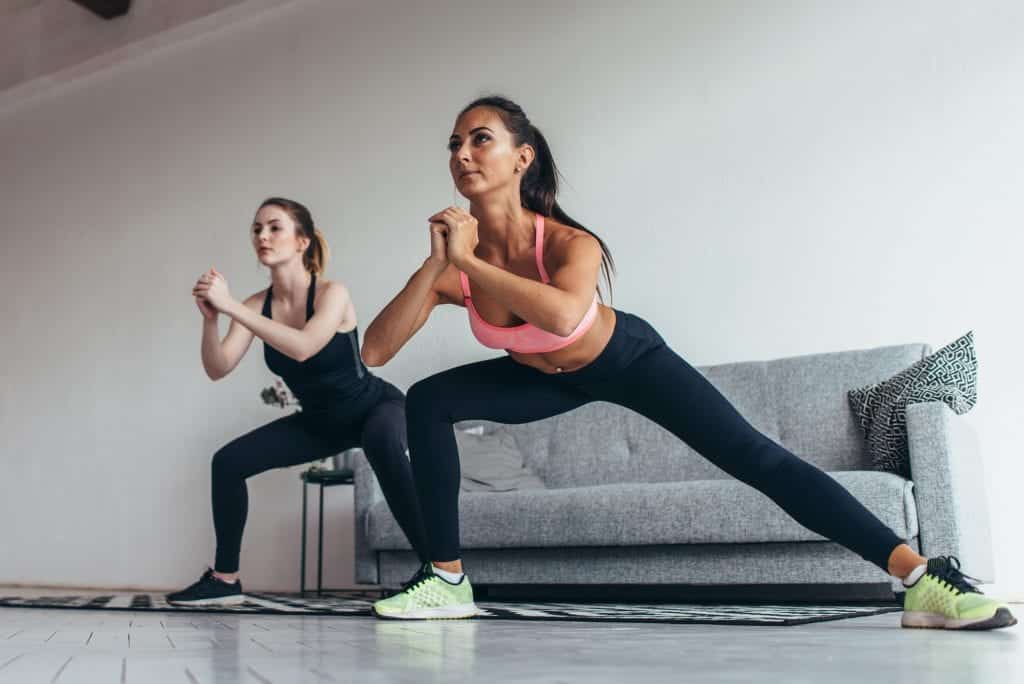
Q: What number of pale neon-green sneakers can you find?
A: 2